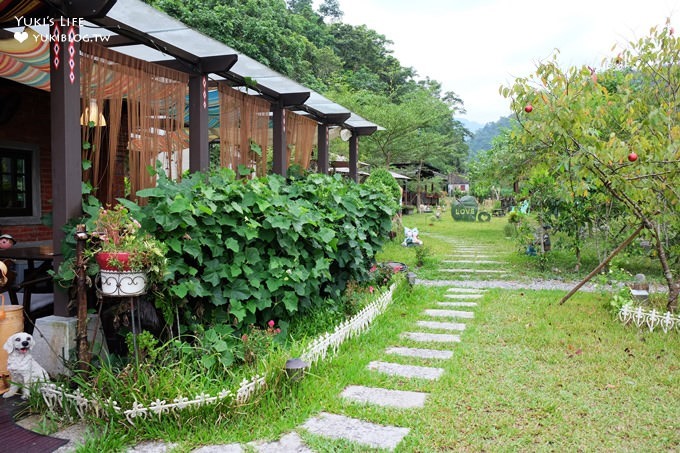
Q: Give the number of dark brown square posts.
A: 5